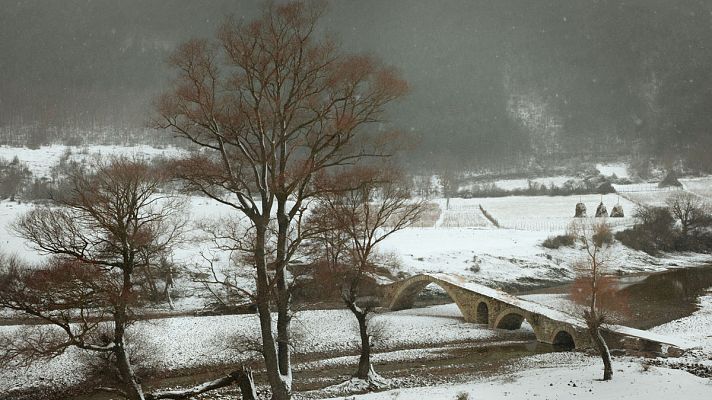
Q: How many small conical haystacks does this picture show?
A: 3